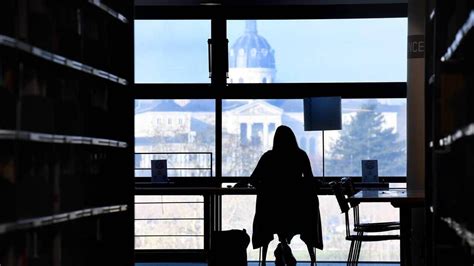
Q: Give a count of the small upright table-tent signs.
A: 2